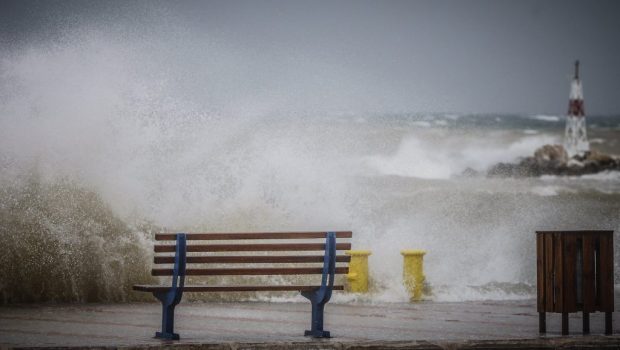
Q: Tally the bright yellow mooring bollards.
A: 2